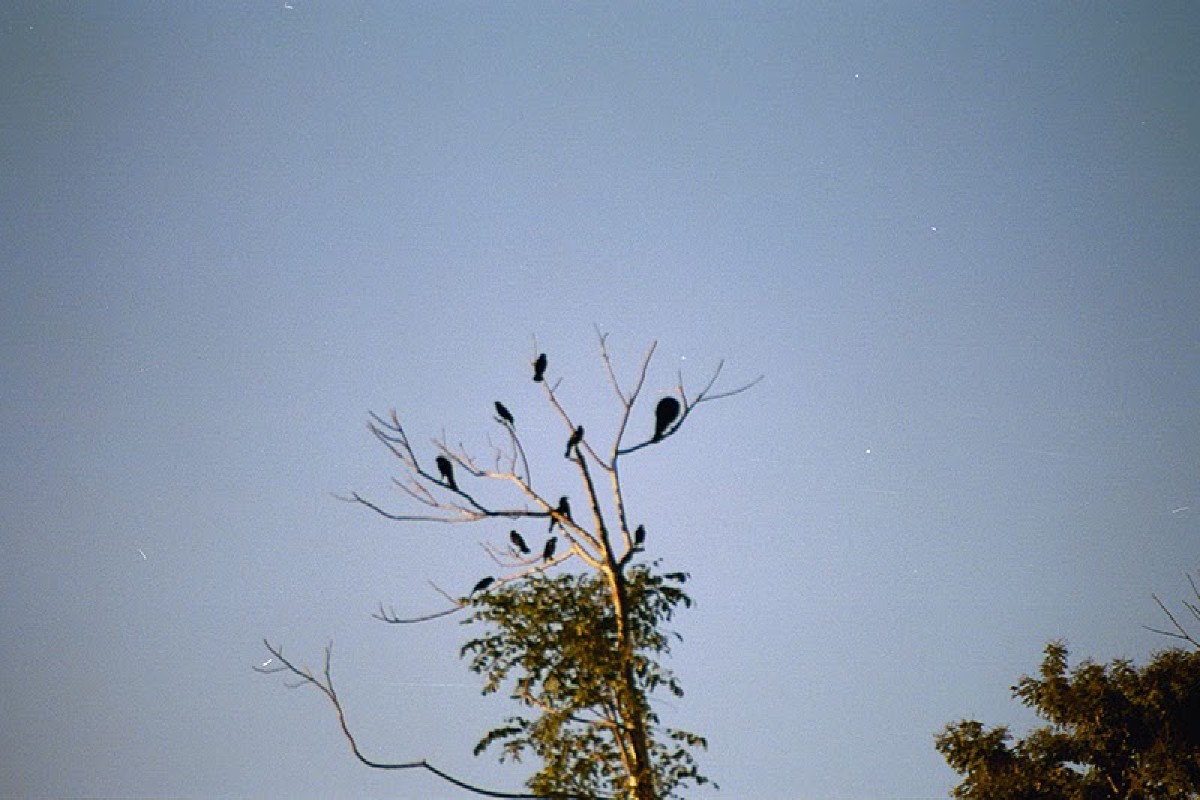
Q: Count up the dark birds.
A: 10